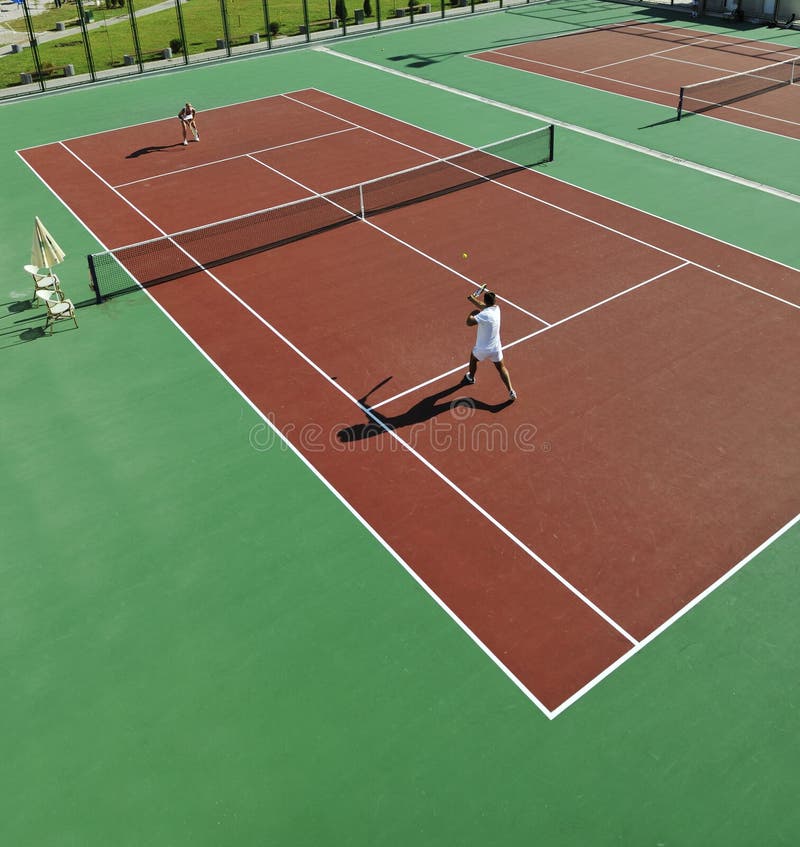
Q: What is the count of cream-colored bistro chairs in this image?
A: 2